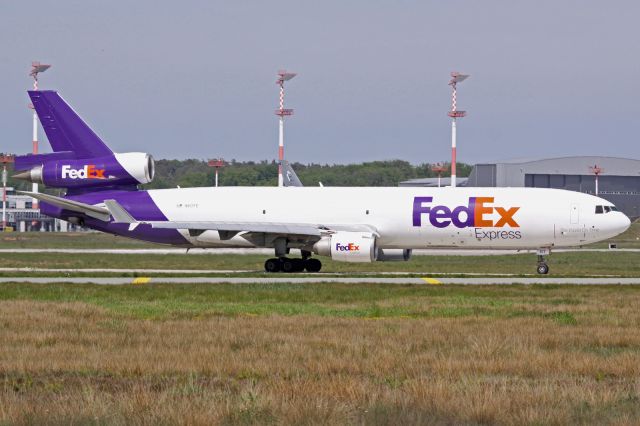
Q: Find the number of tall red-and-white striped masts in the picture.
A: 3